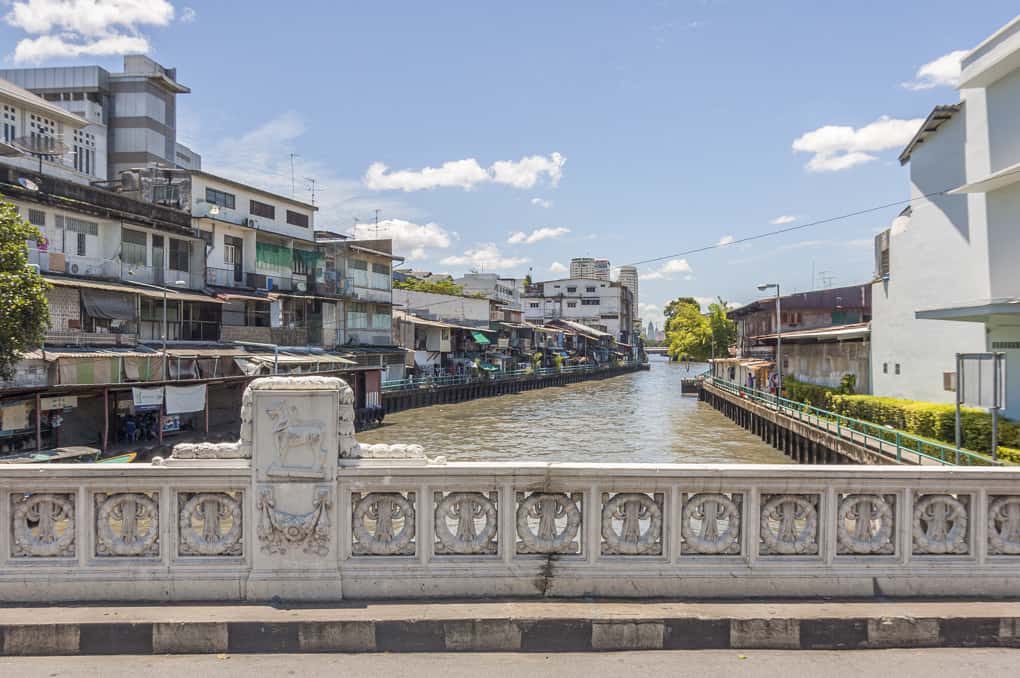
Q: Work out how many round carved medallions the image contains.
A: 12